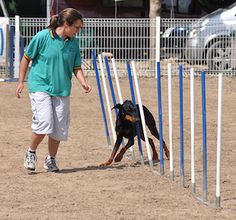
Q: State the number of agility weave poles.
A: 12